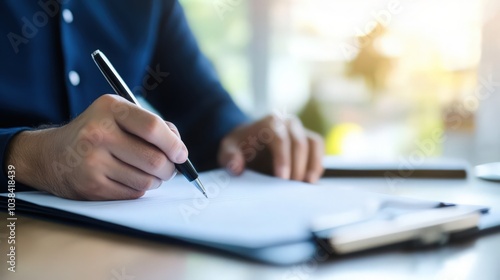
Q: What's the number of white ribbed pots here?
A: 0